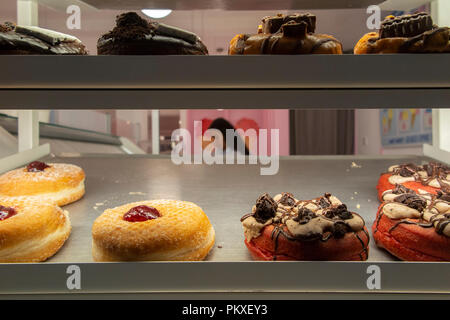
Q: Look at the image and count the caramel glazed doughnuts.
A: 2